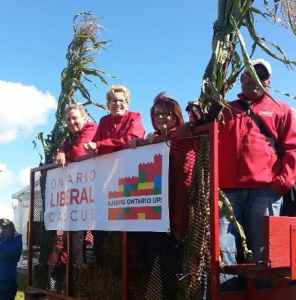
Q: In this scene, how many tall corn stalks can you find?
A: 2